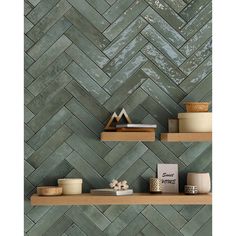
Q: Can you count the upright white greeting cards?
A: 1